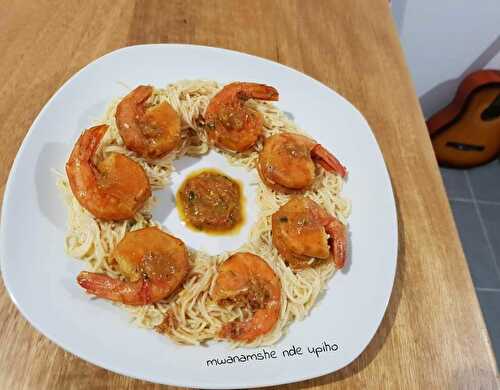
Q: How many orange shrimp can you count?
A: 7